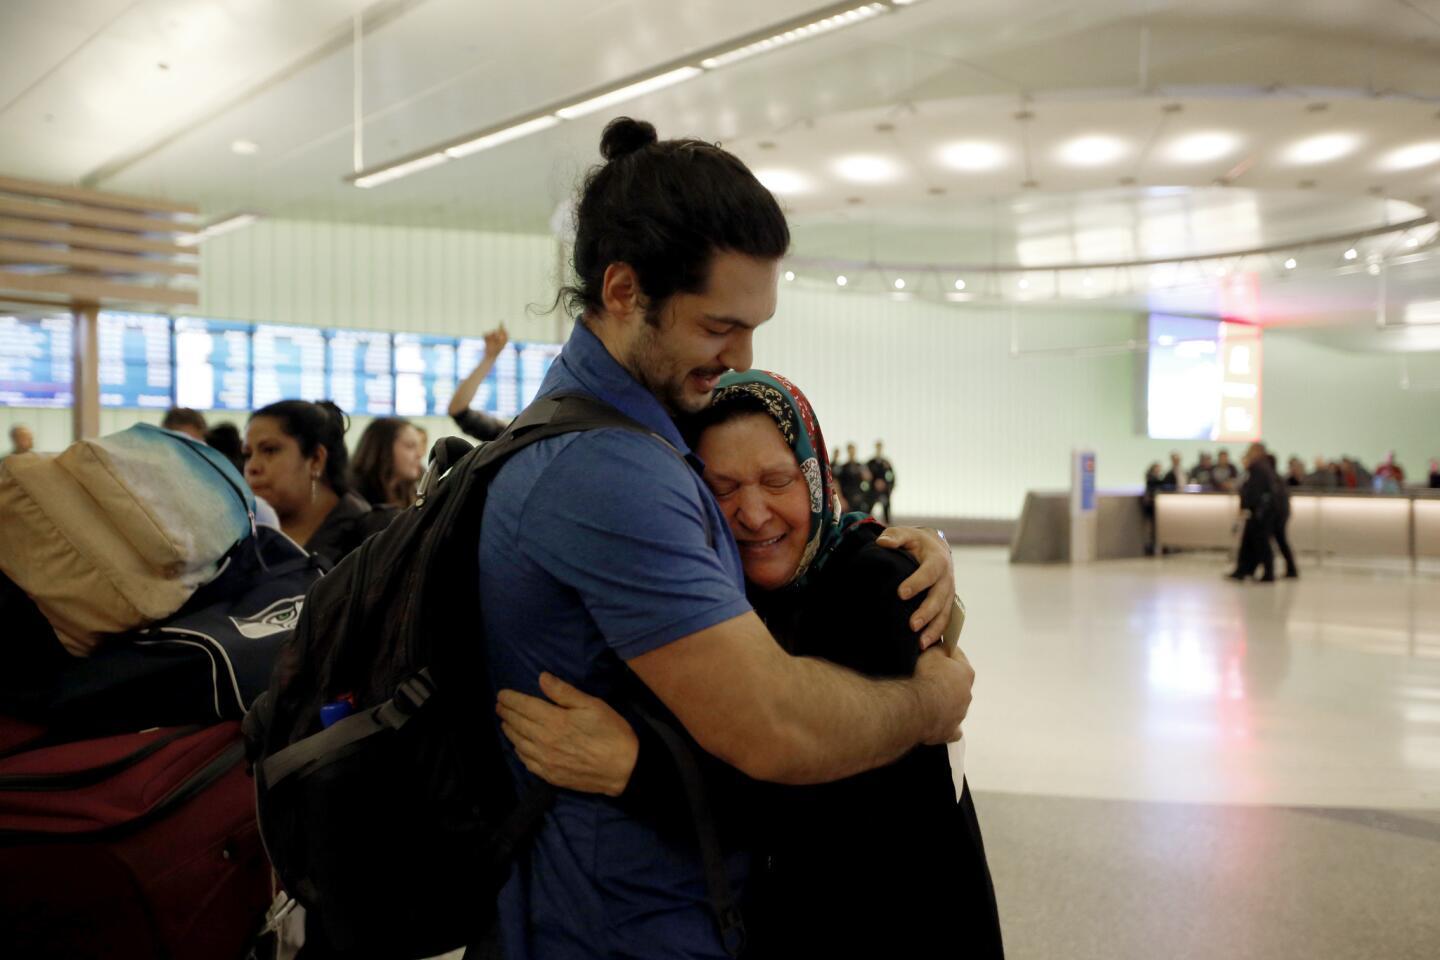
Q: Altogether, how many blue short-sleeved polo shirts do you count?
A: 1